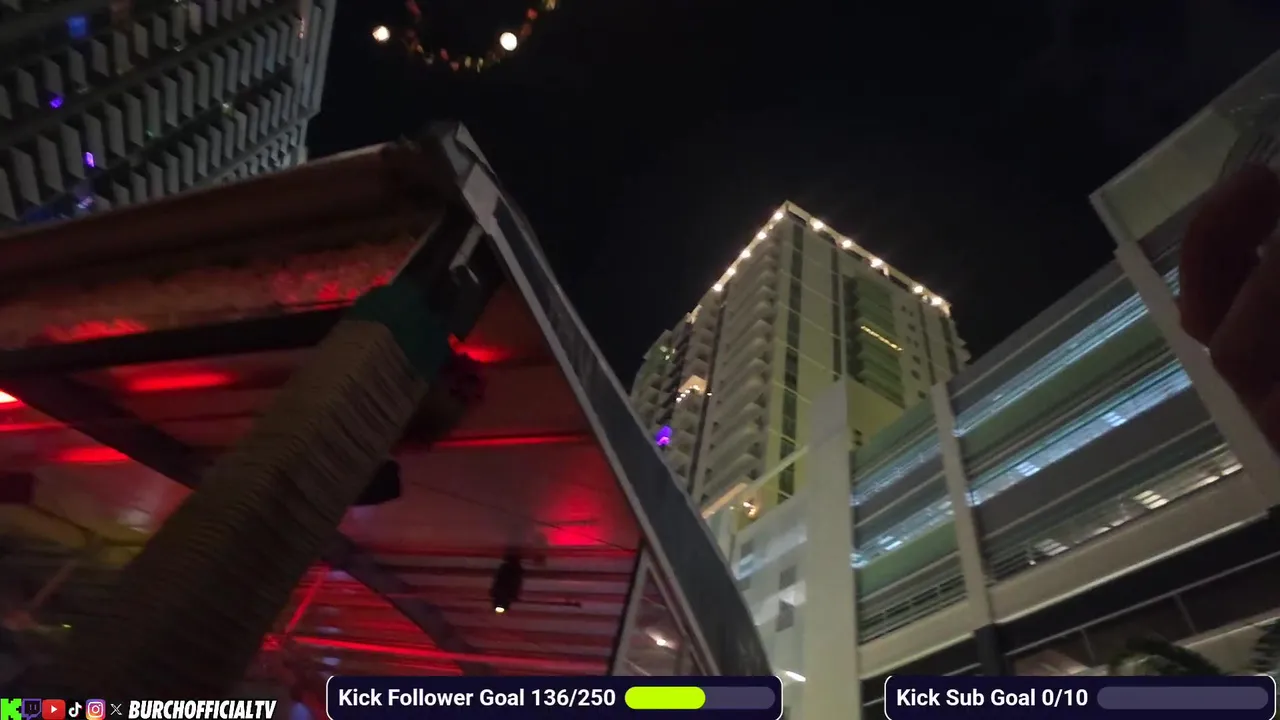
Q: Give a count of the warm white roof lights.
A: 10